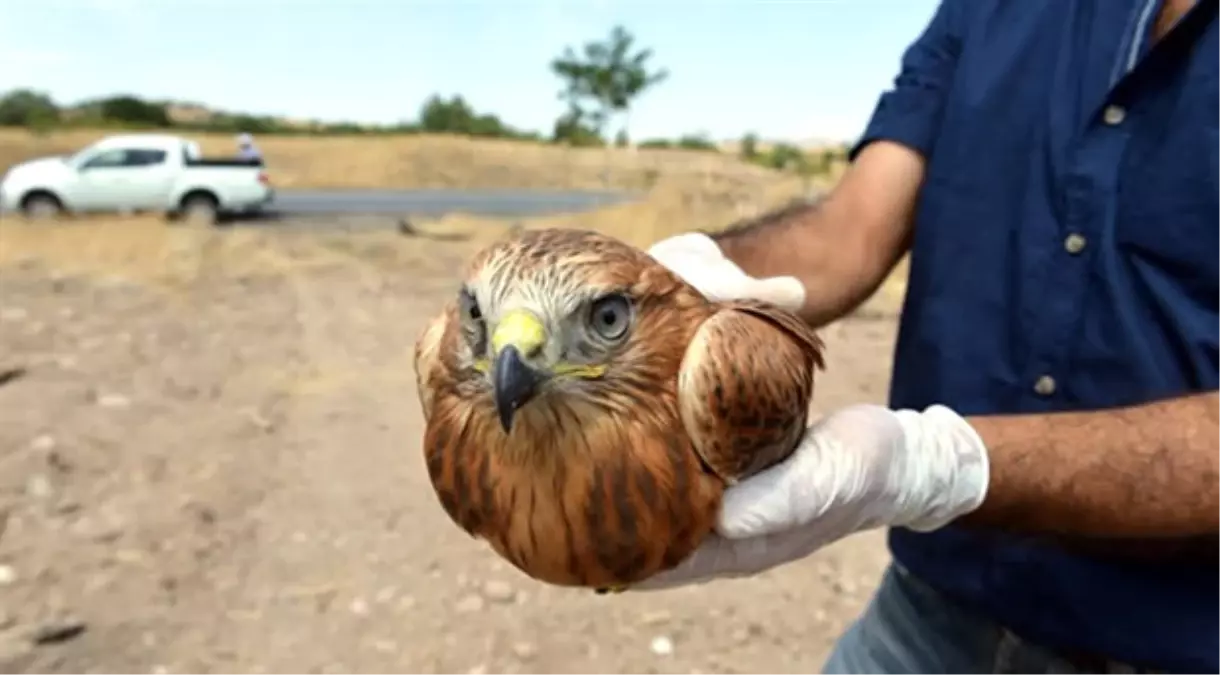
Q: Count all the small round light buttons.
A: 3